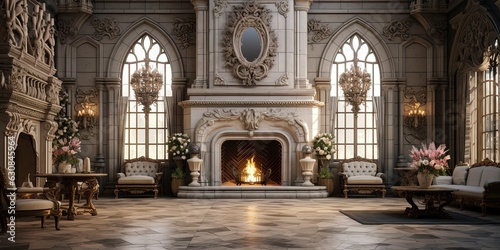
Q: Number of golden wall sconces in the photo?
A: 2